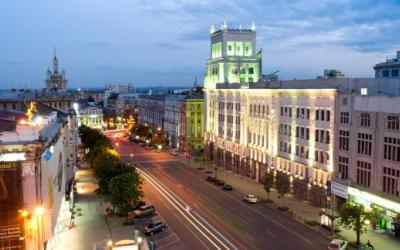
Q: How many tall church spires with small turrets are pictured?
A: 1